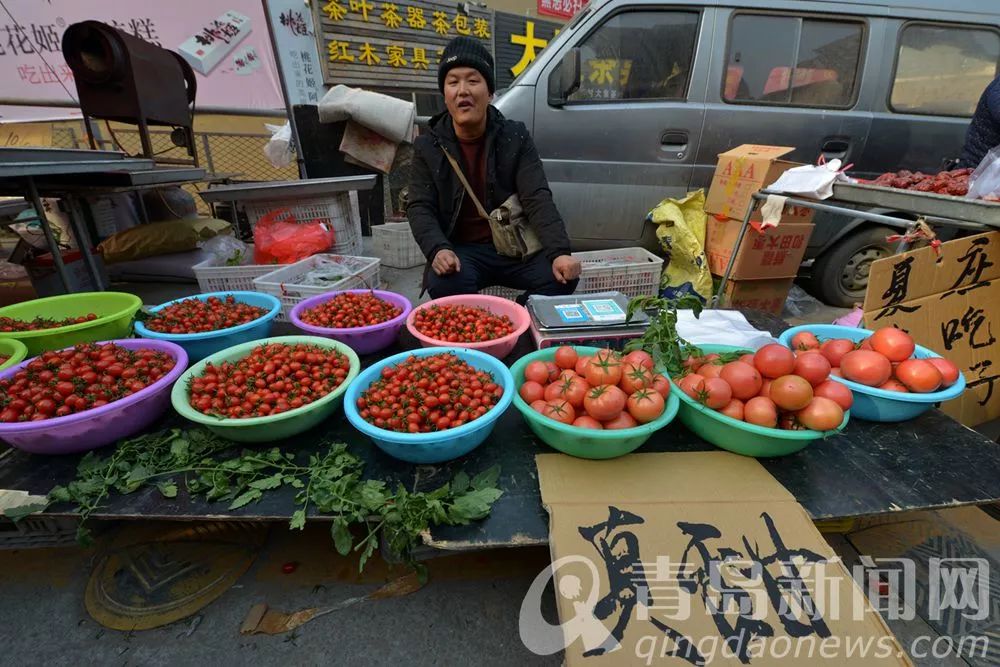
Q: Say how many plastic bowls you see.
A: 11